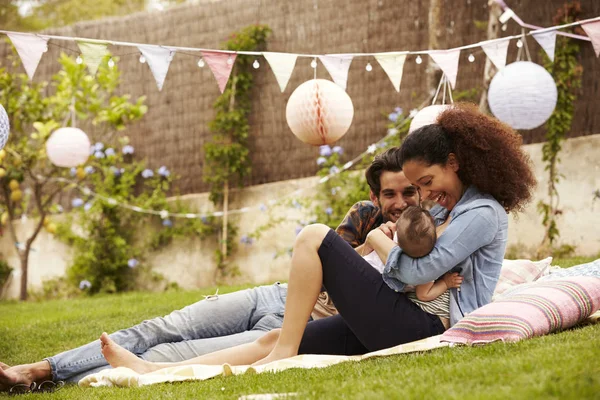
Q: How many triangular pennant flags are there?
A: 11